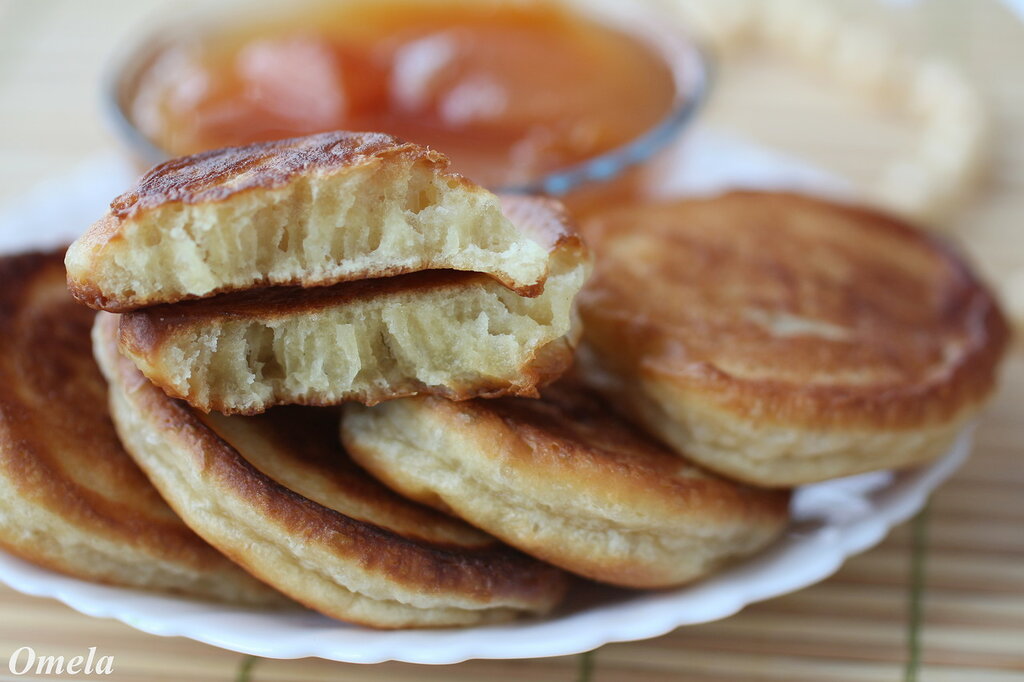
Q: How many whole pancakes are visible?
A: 4